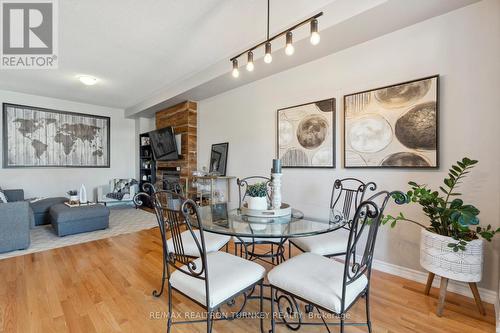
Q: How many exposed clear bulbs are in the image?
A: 5